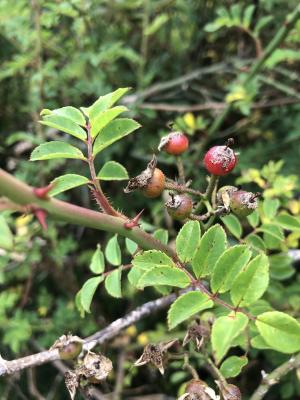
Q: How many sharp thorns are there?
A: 3